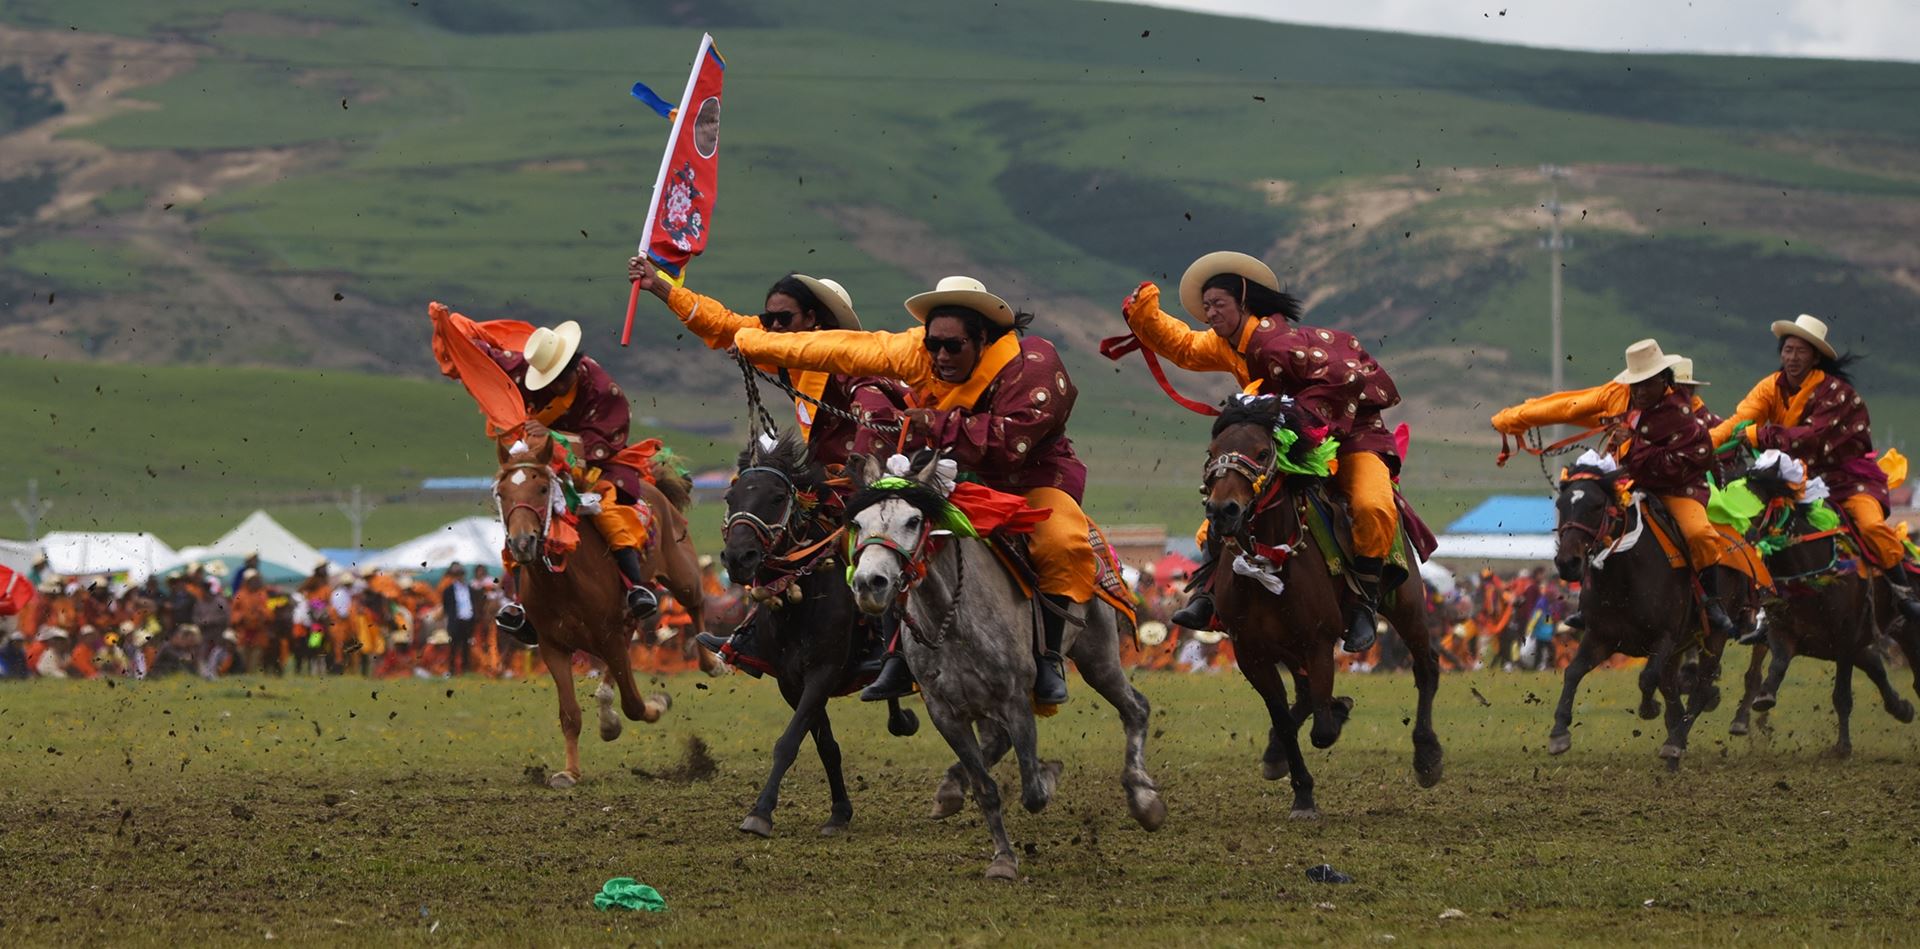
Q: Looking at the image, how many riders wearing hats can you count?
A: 7